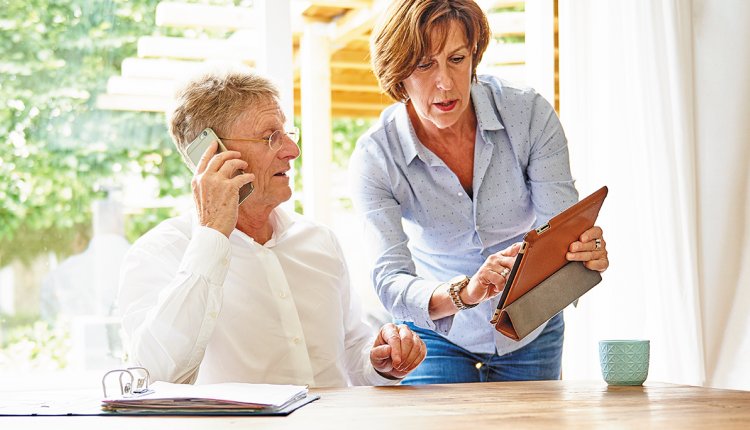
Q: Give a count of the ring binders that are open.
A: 1